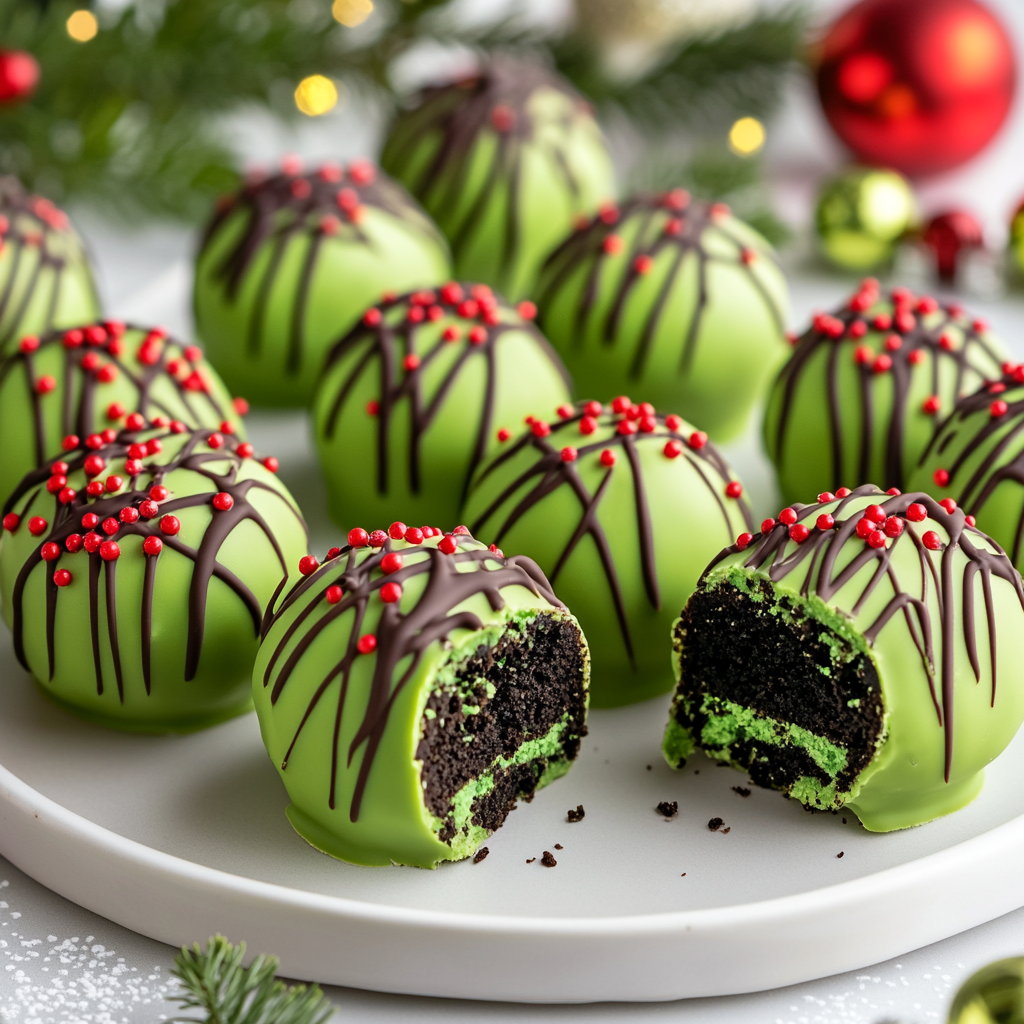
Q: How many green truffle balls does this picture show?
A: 12